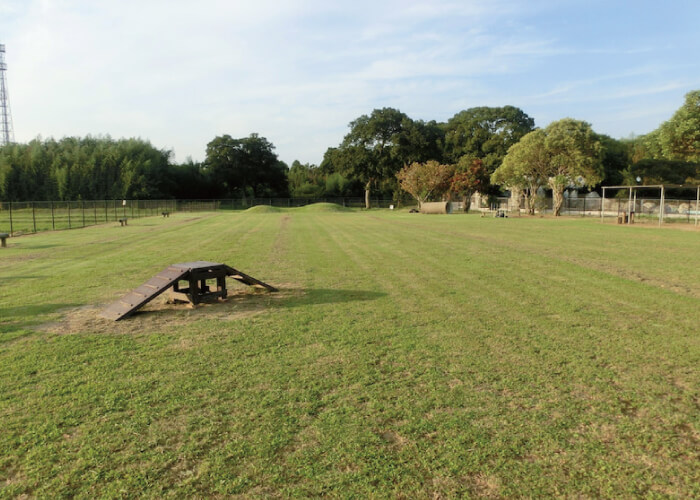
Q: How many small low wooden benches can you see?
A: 3